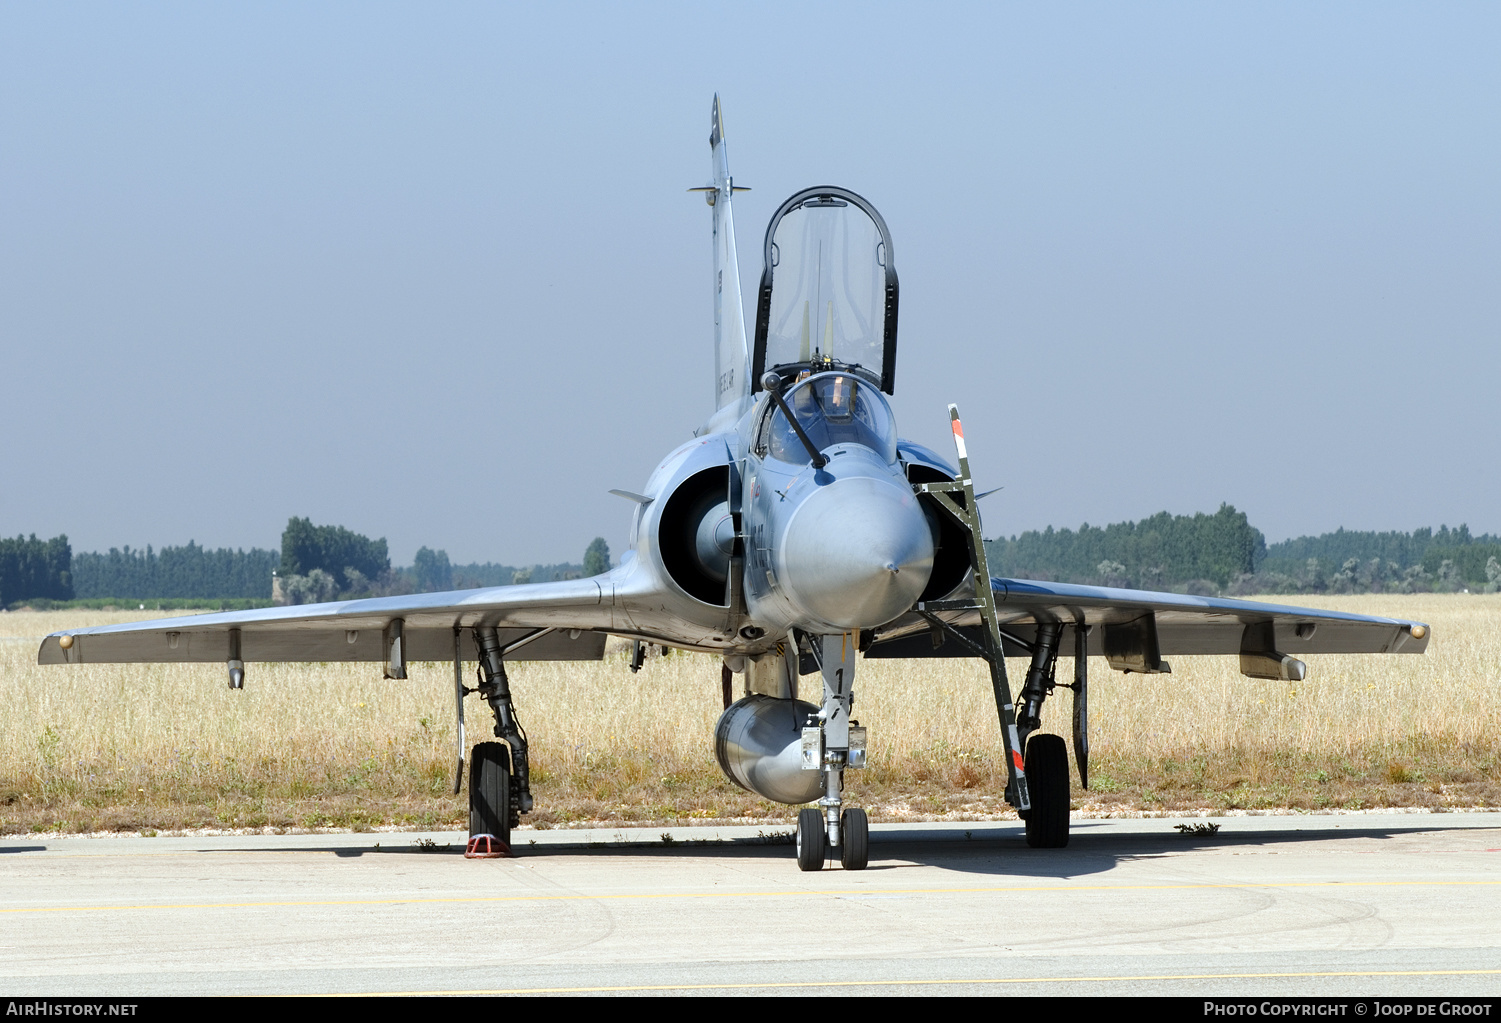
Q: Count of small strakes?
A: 2